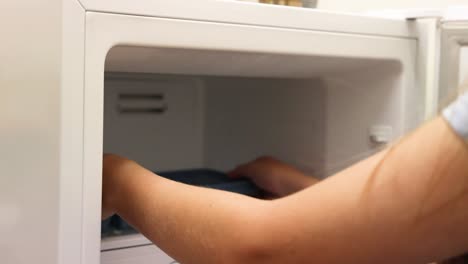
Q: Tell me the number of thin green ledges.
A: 0